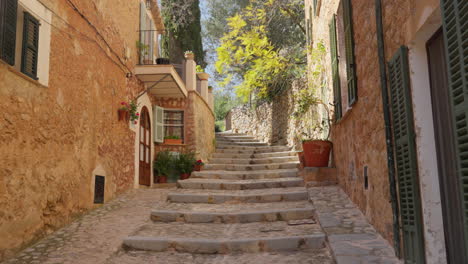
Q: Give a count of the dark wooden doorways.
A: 2